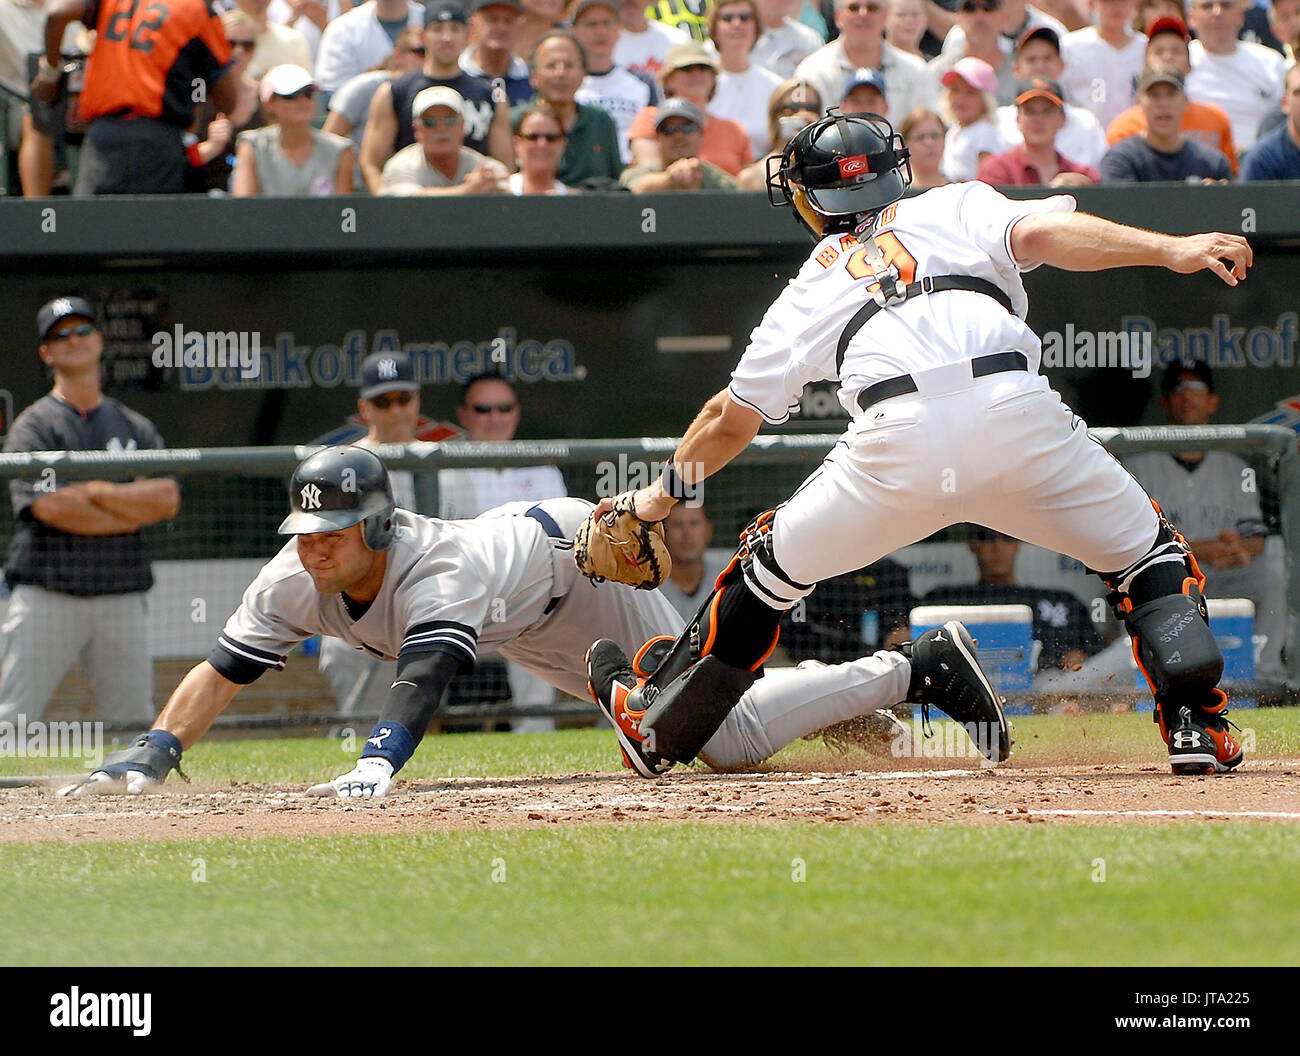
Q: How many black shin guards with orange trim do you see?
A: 2